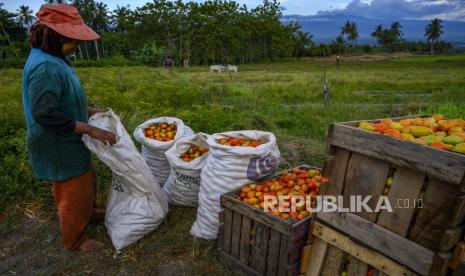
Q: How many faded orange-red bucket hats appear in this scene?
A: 1